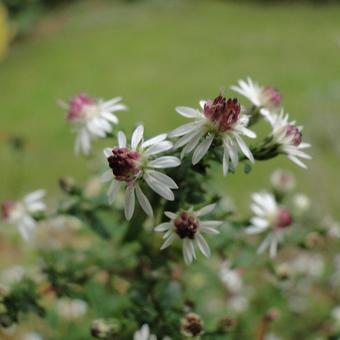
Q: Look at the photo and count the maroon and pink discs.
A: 8